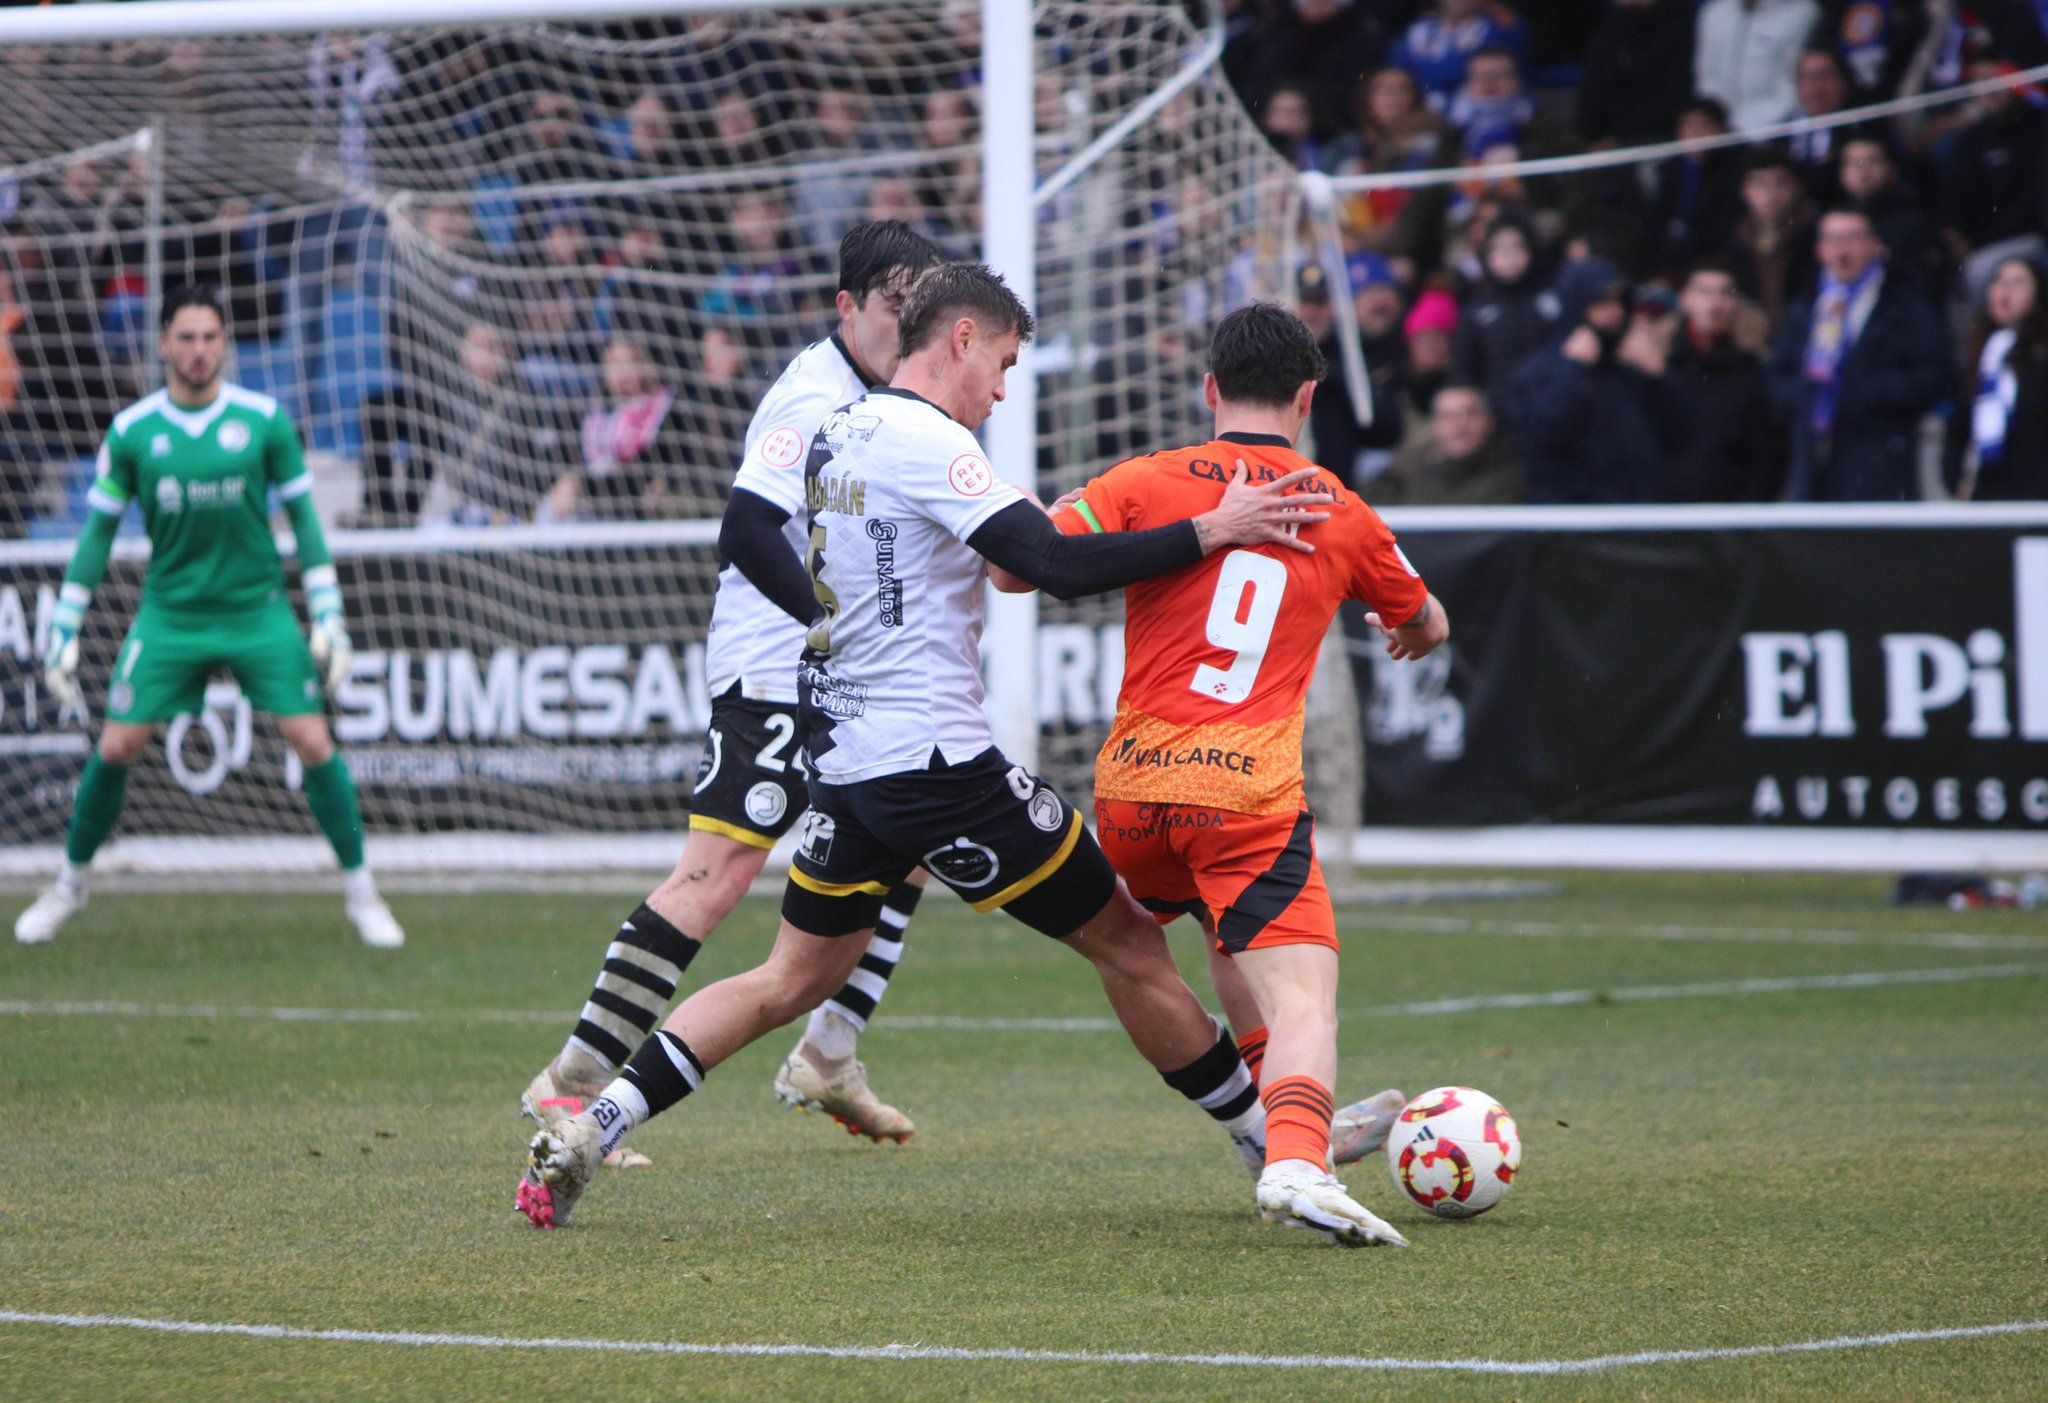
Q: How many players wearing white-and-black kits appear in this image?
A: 2